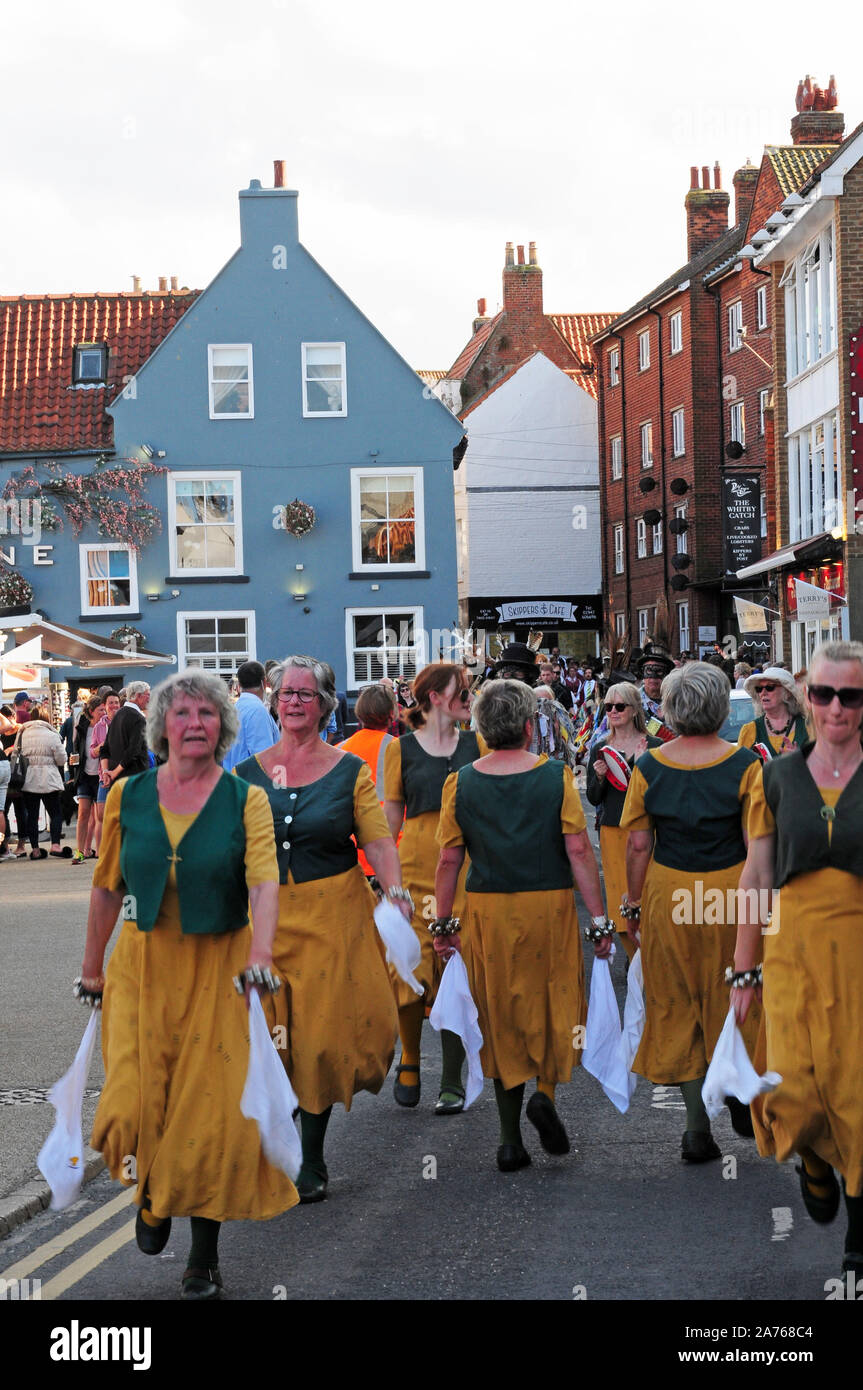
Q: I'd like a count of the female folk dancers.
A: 8